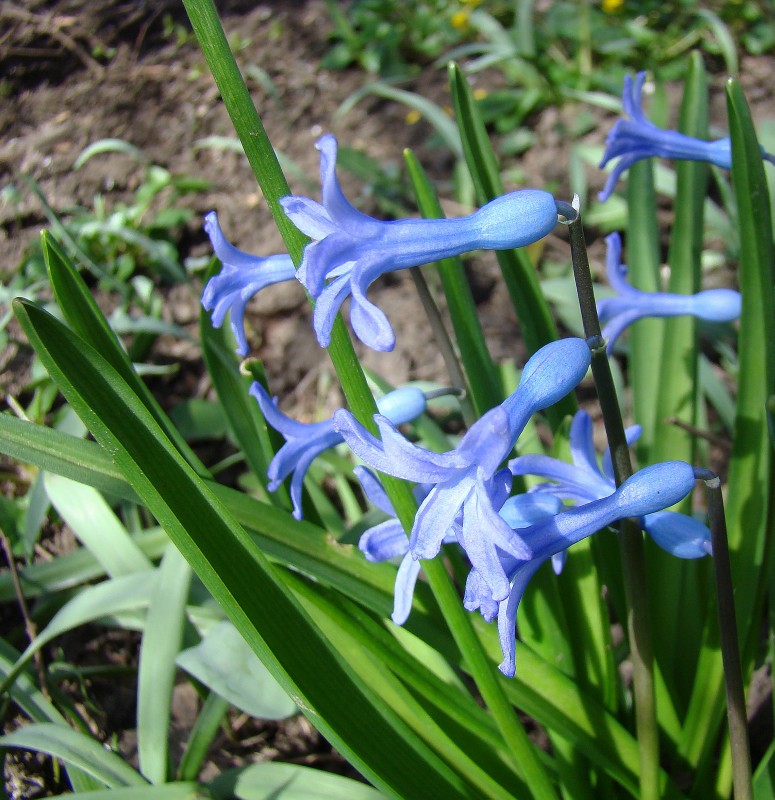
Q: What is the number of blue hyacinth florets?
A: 9